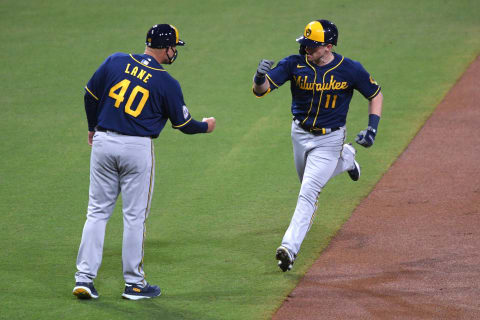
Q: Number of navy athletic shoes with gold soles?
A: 2